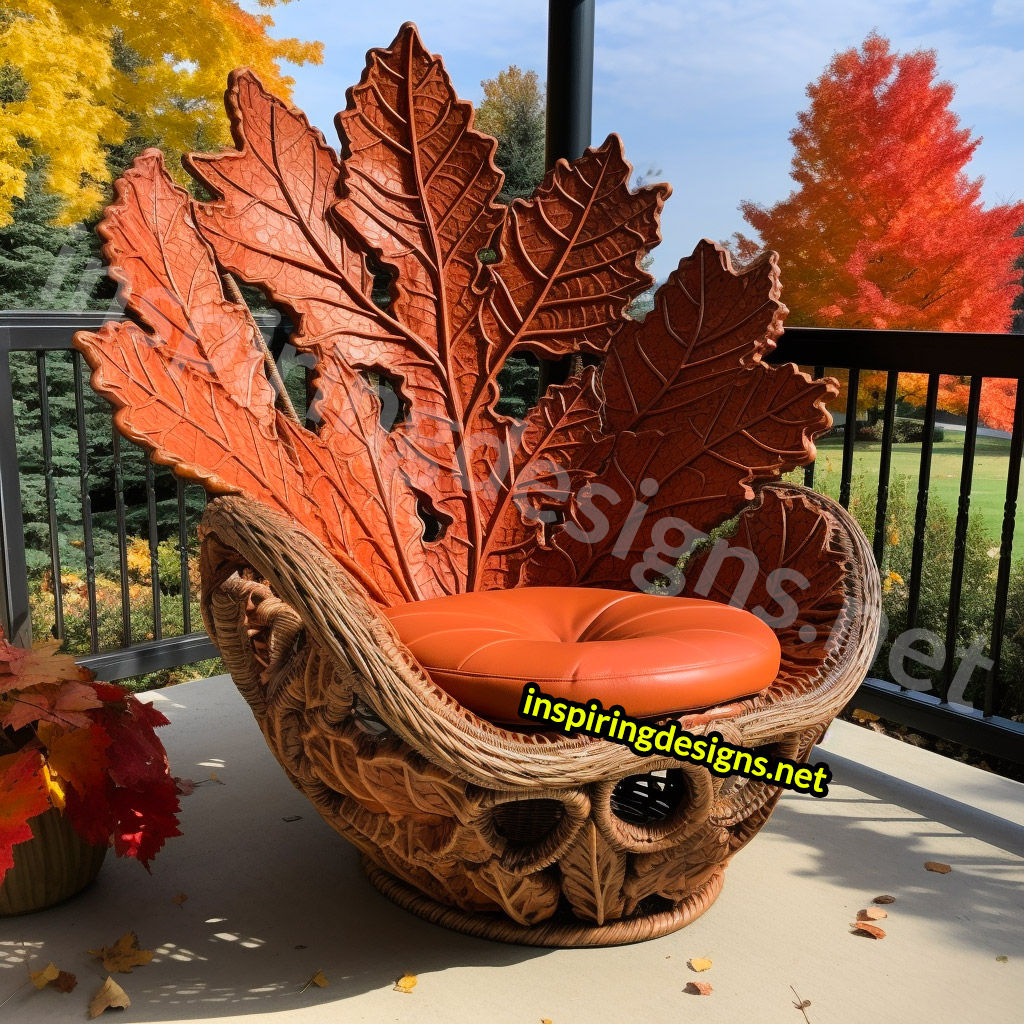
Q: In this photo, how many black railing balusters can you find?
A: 11